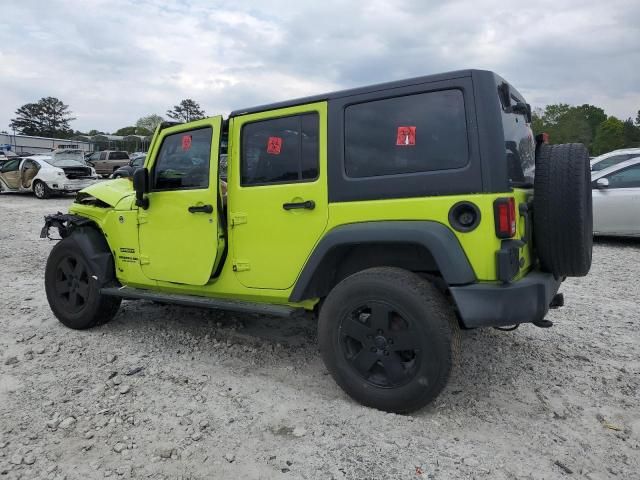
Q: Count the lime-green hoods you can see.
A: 1